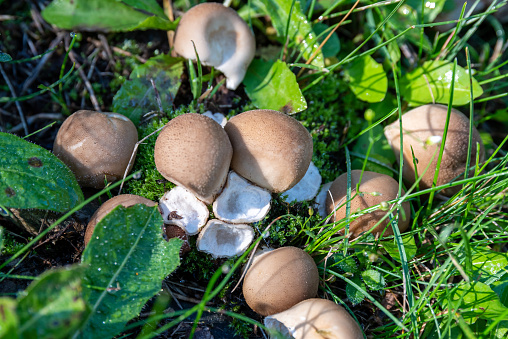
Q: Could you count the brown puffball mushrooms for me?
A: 9